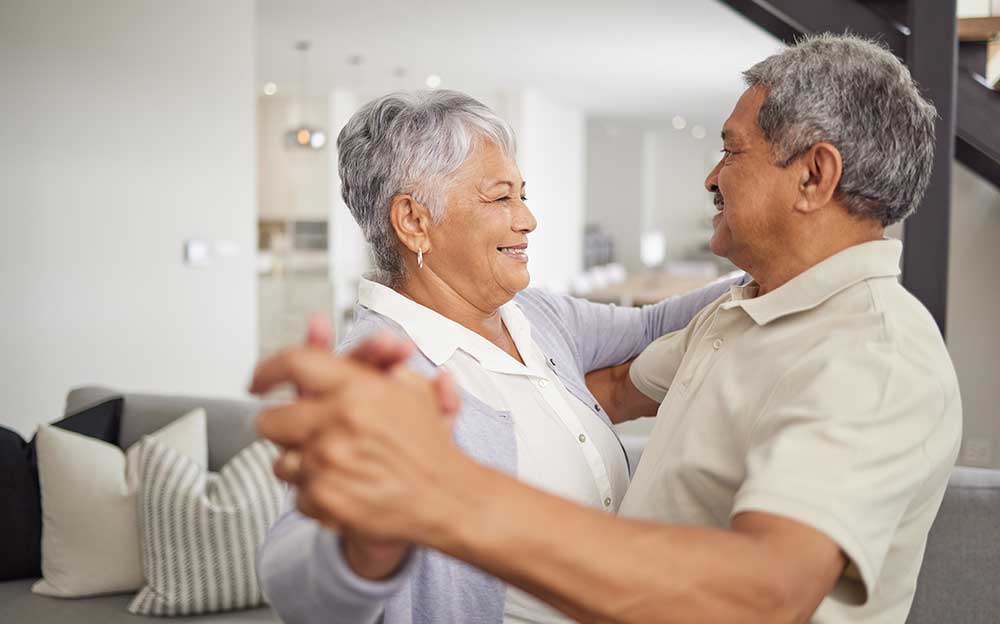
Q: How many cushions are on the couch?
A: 3